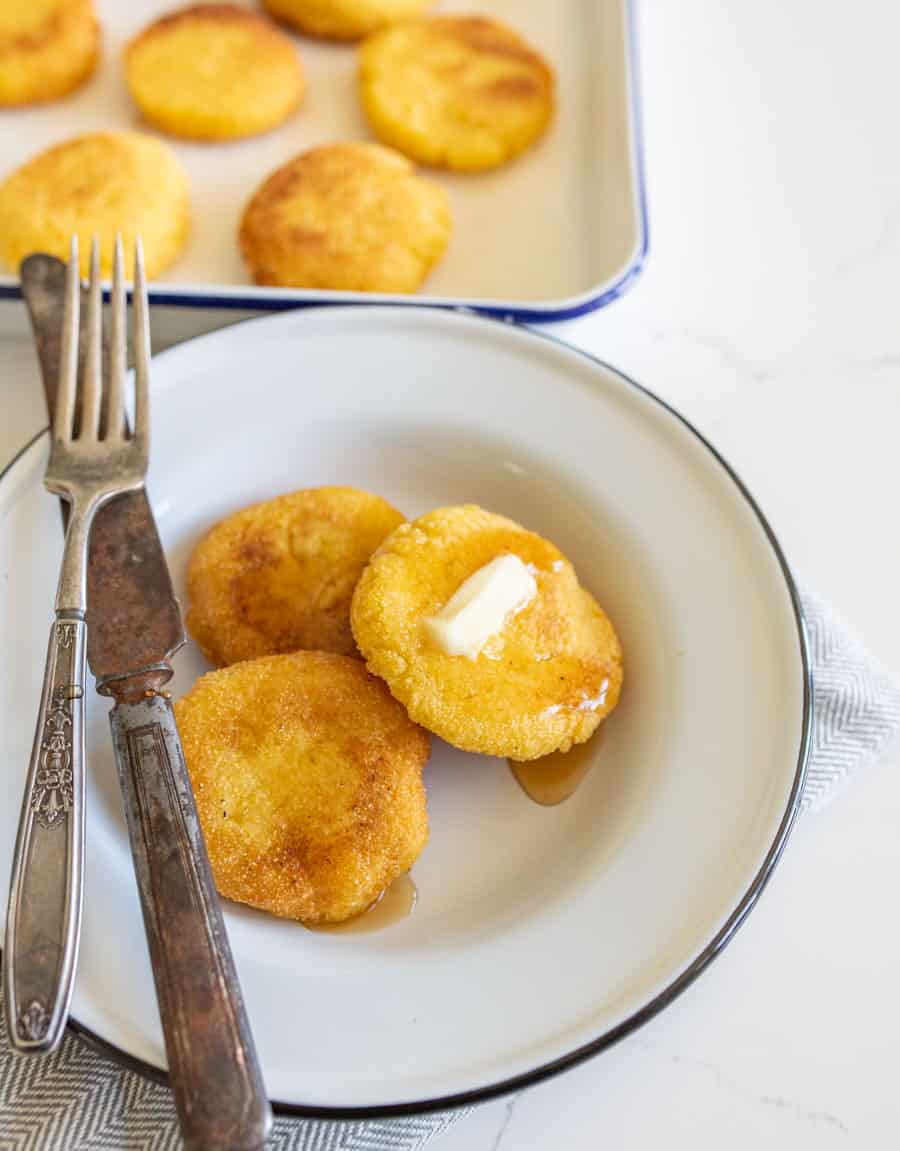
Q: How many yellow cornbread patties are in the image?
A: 9